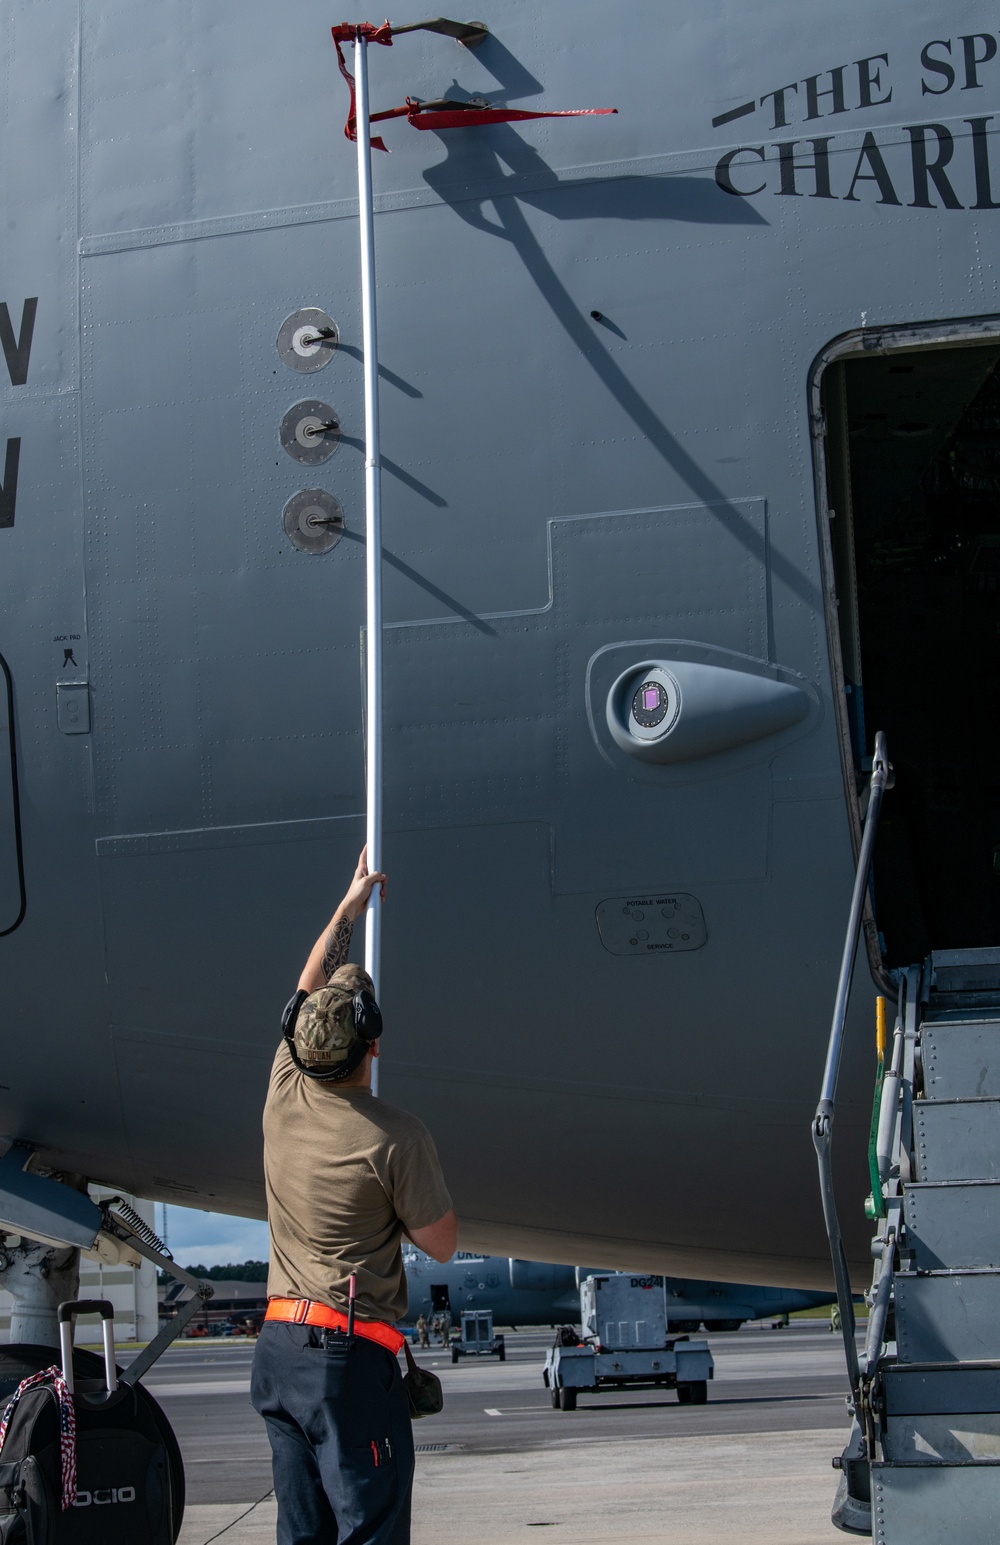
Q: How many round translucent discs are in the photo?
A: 3